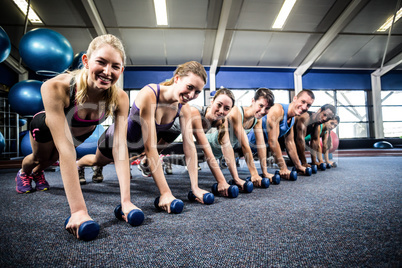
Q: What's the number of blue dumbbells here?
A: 14